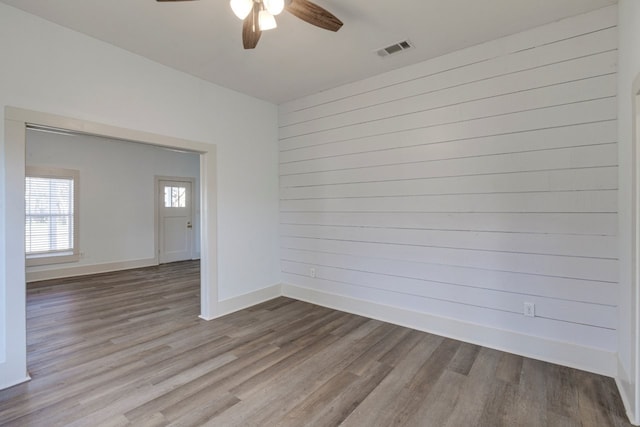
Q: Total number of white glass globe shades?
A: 3